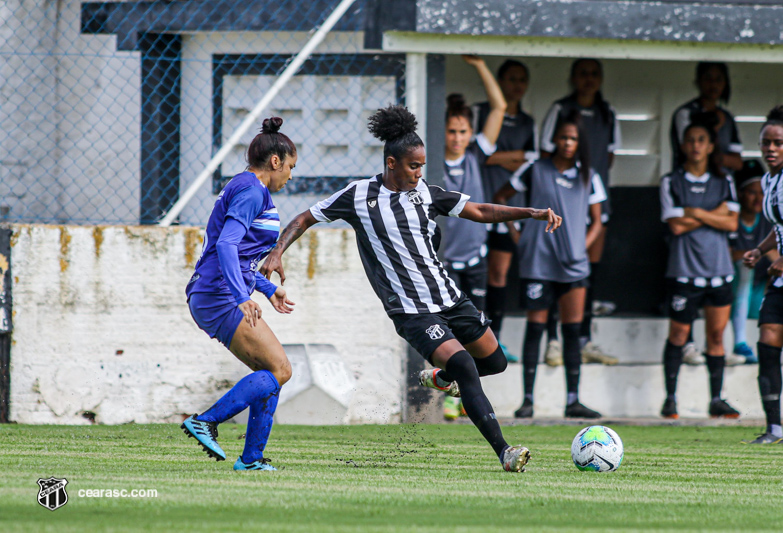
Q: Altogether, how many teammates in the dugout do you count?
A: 7